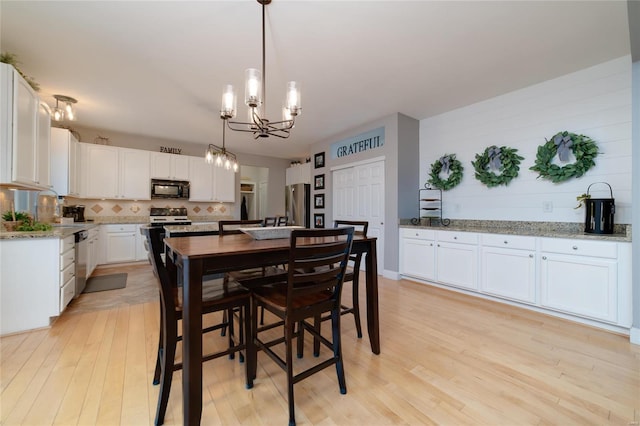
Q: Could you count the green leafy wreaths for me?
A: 3